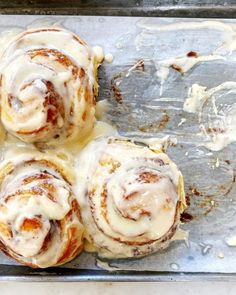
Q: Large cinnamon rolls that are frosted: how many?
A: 3